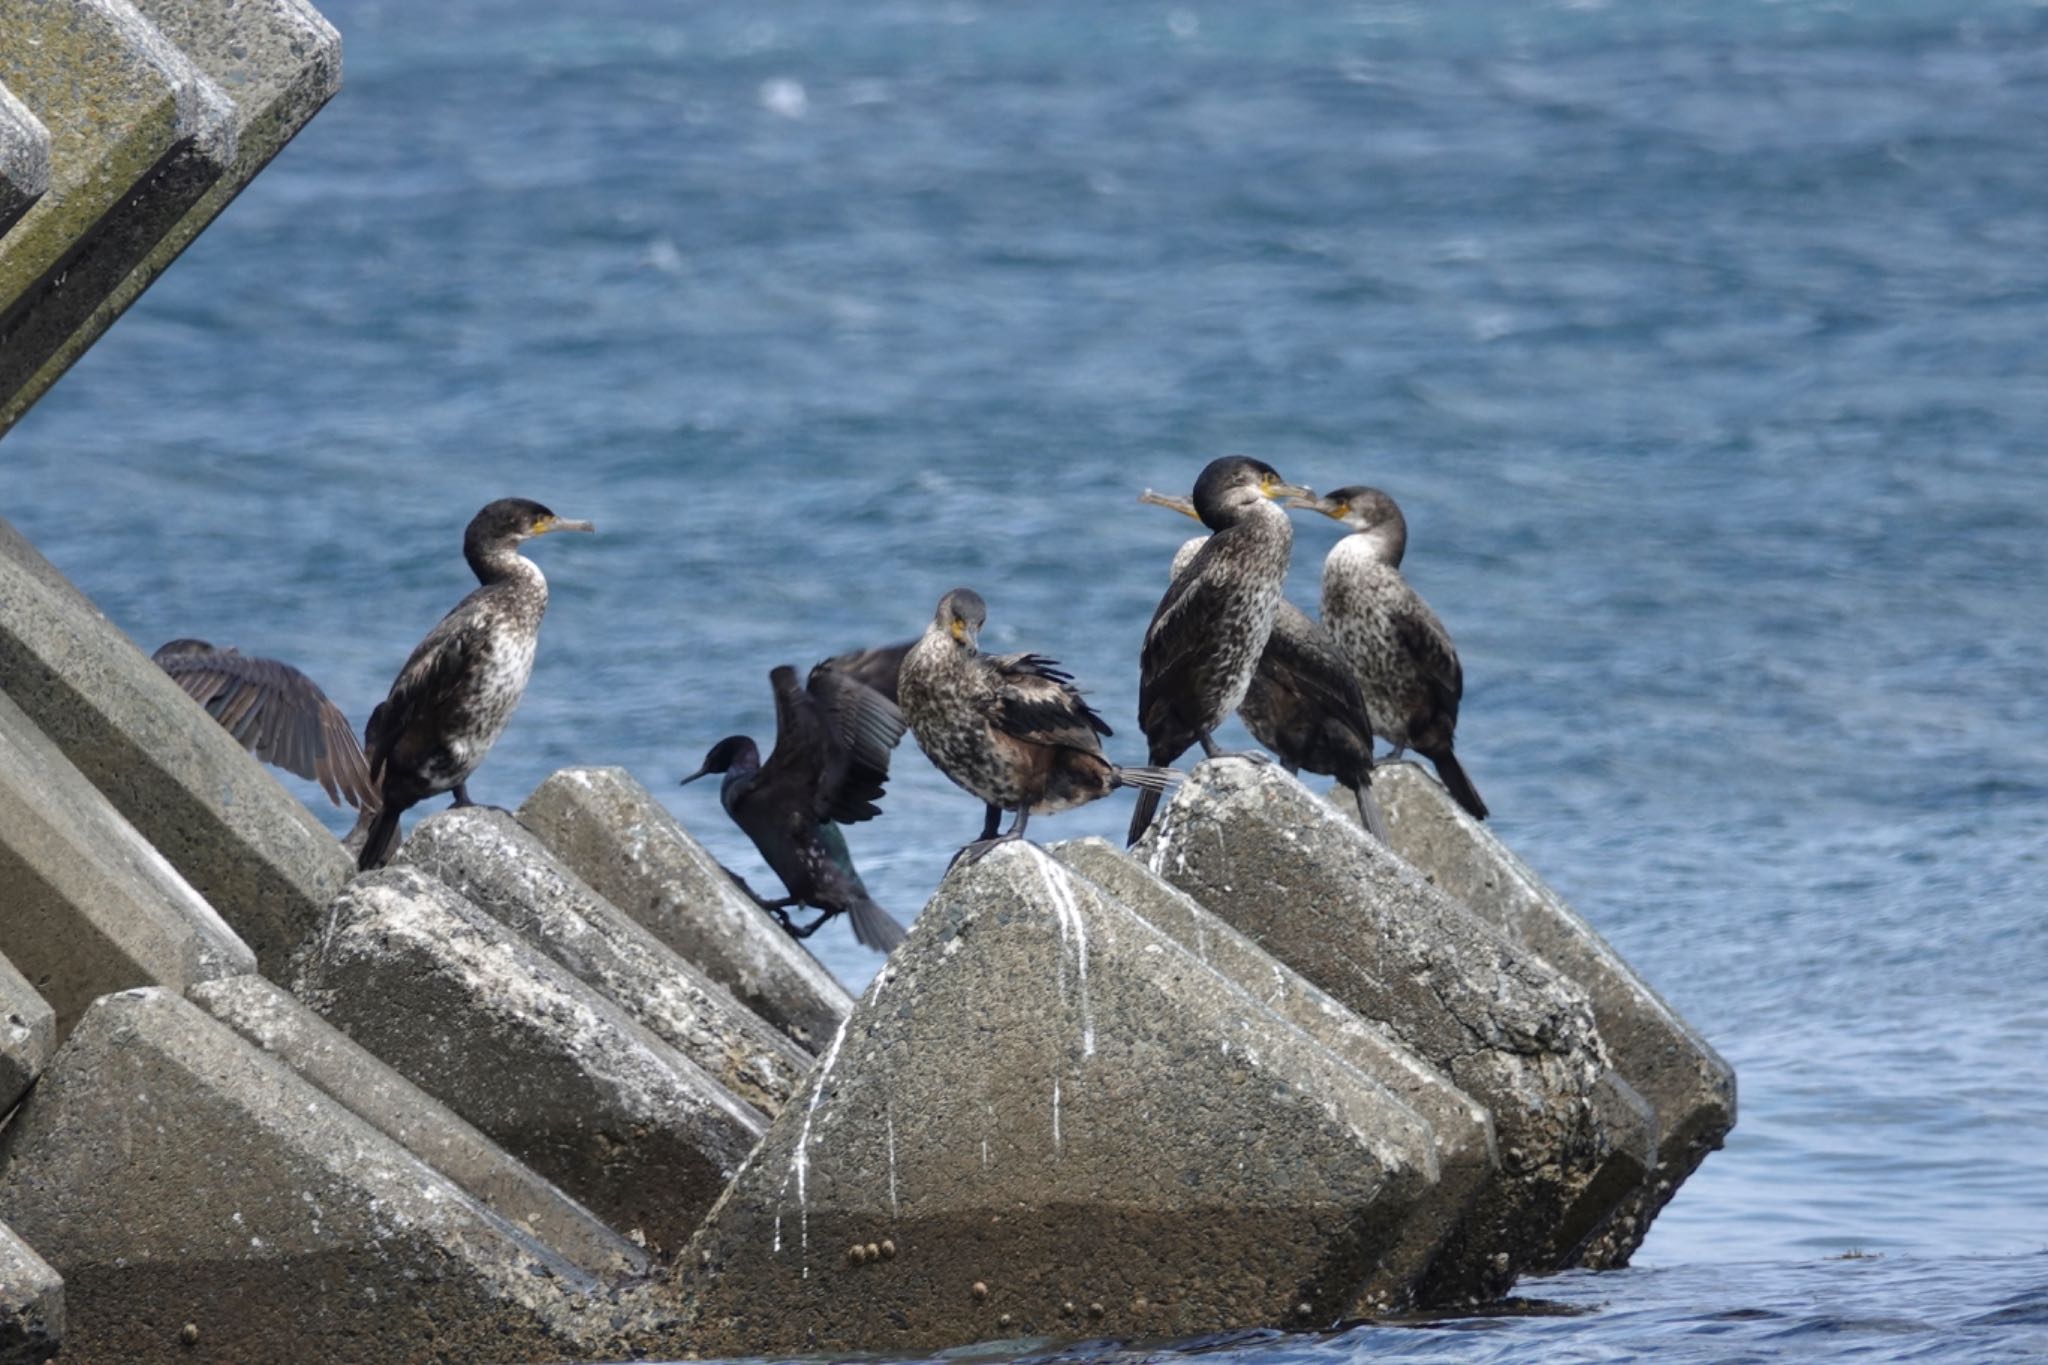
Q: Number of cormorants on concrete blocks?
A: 7